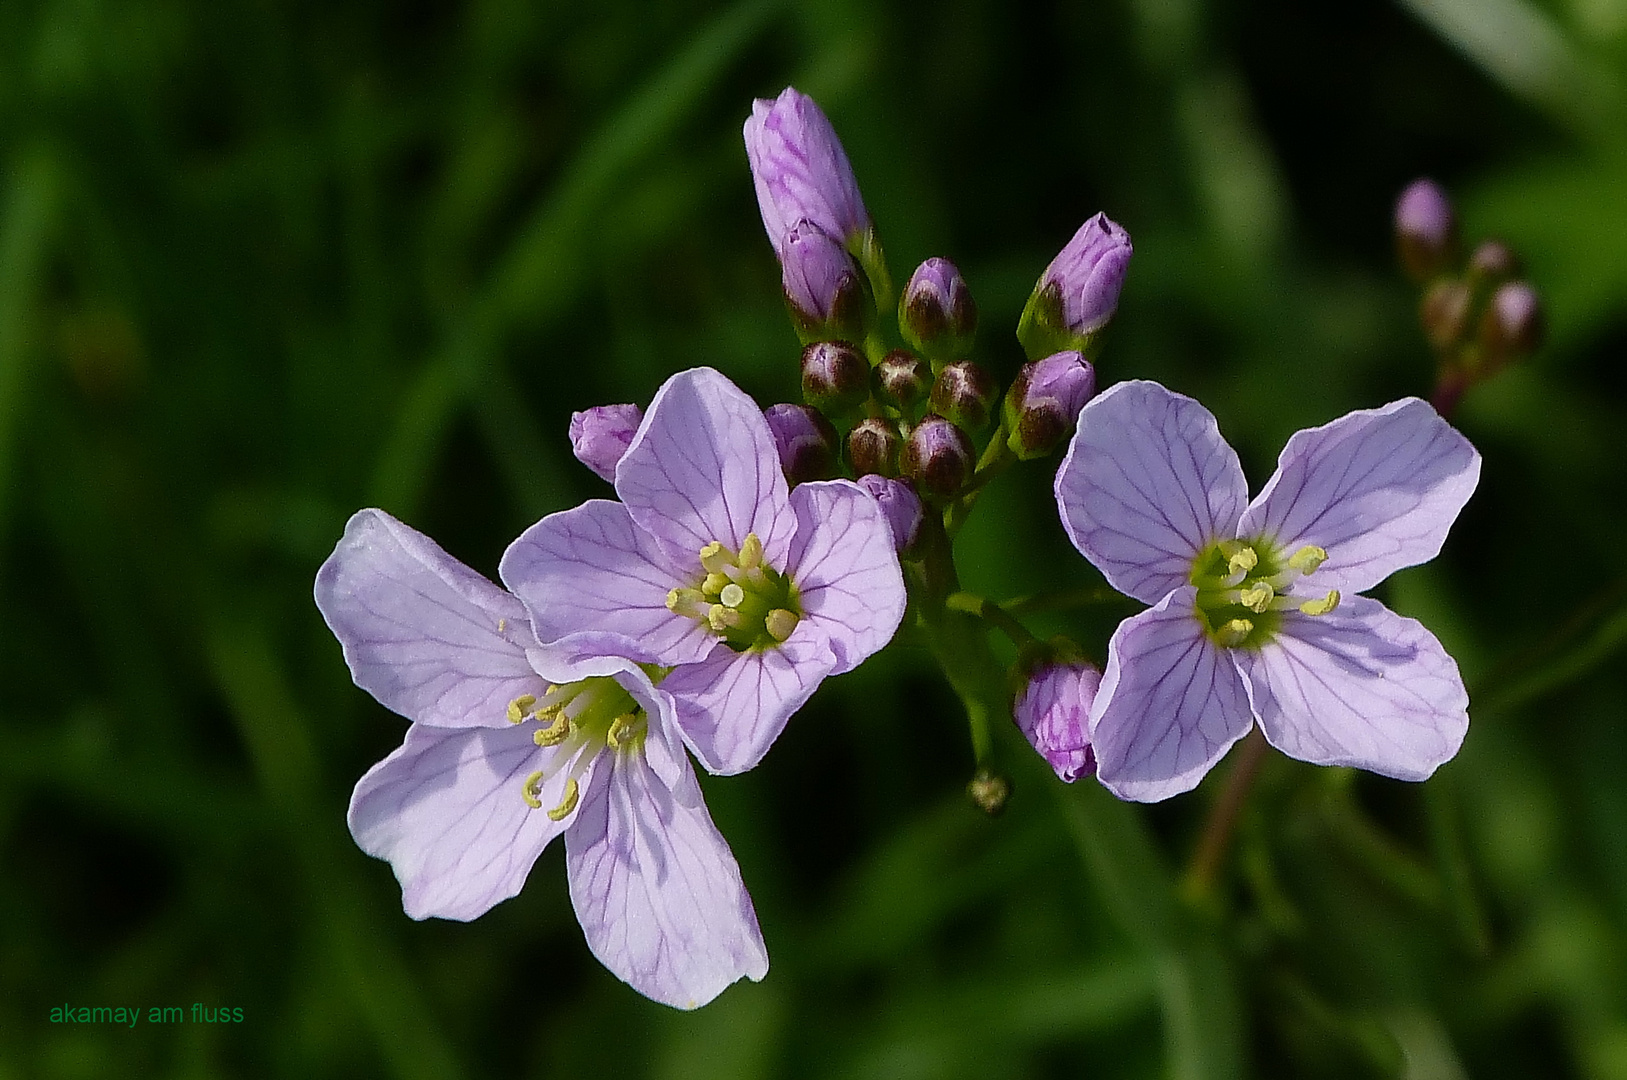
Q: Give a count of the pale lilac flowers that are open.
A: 3